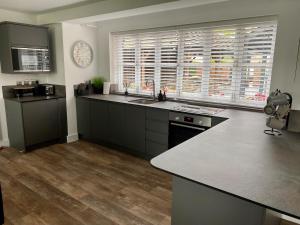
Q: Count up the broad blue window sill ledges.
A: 0